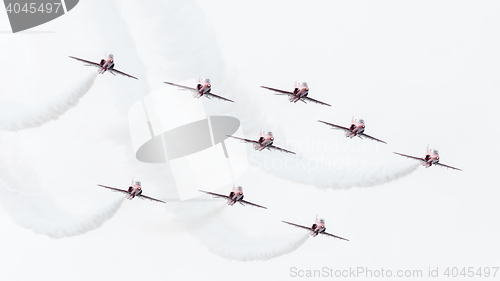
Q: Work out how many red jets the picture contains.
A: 9